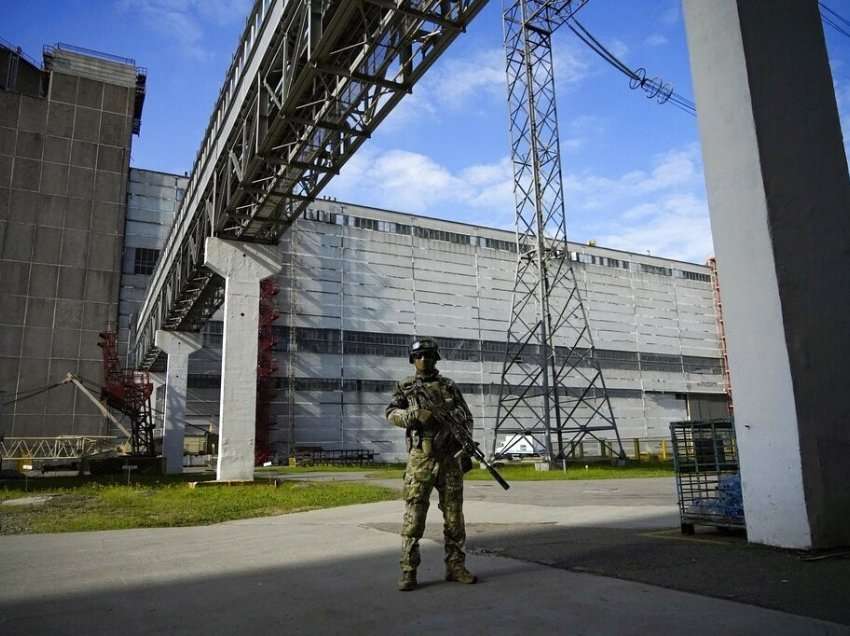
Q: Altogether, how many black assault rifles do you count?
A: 1